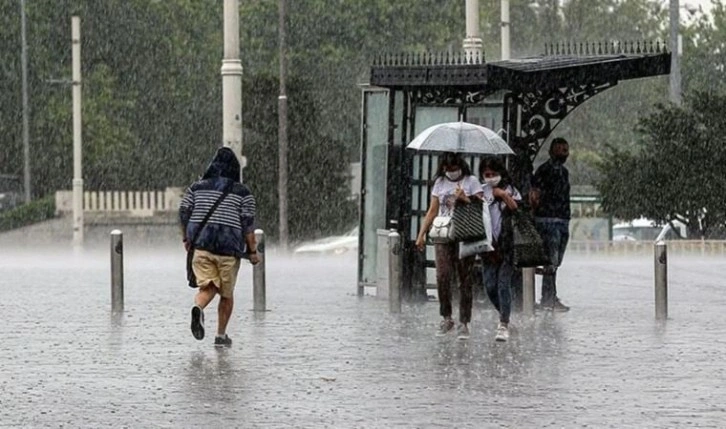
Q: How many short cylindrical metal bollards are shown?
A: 5